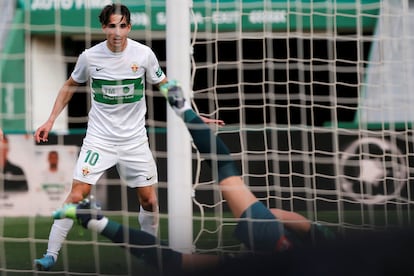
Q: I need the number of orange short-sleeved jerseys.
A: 0